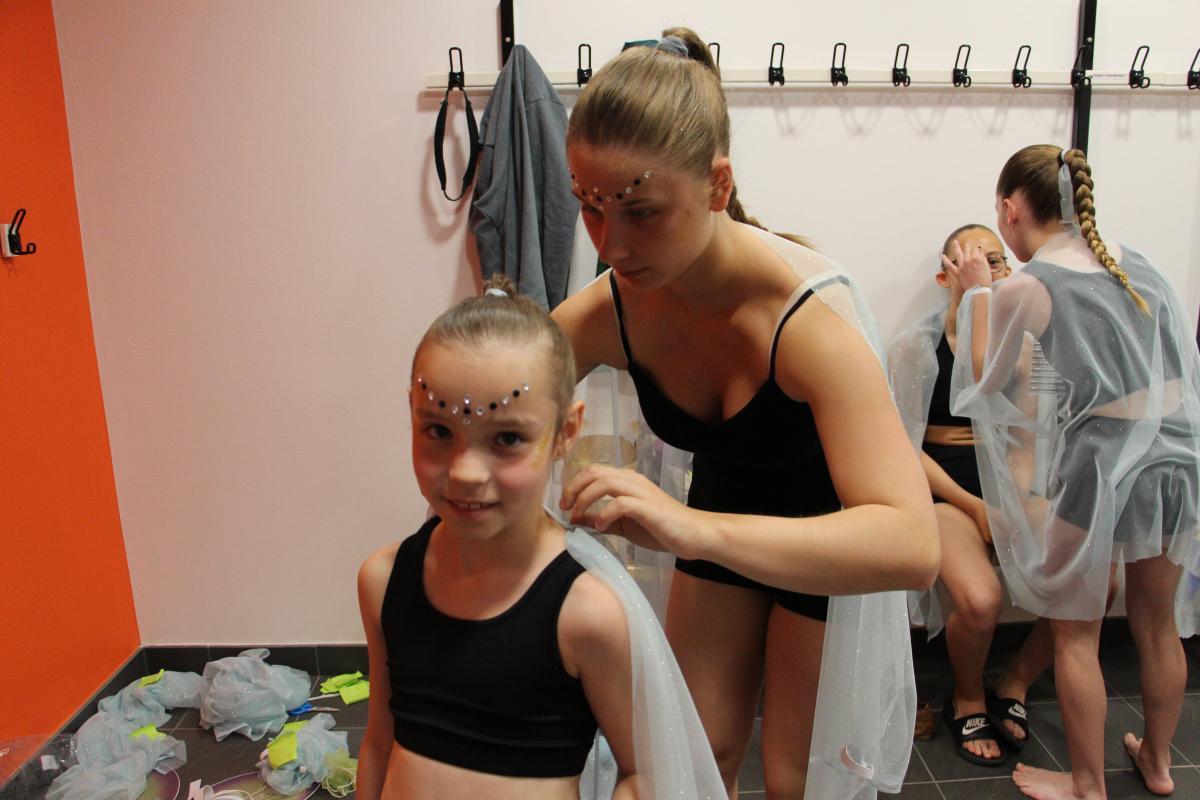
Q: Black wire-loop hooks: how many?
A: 12